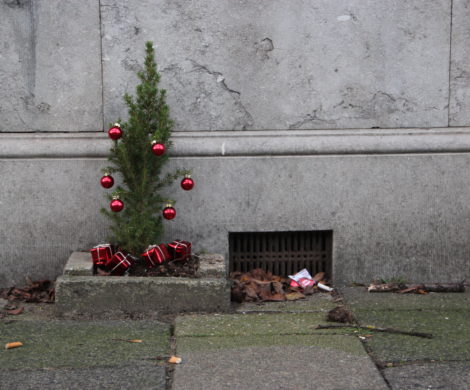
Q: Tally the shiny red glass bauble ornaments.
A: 6